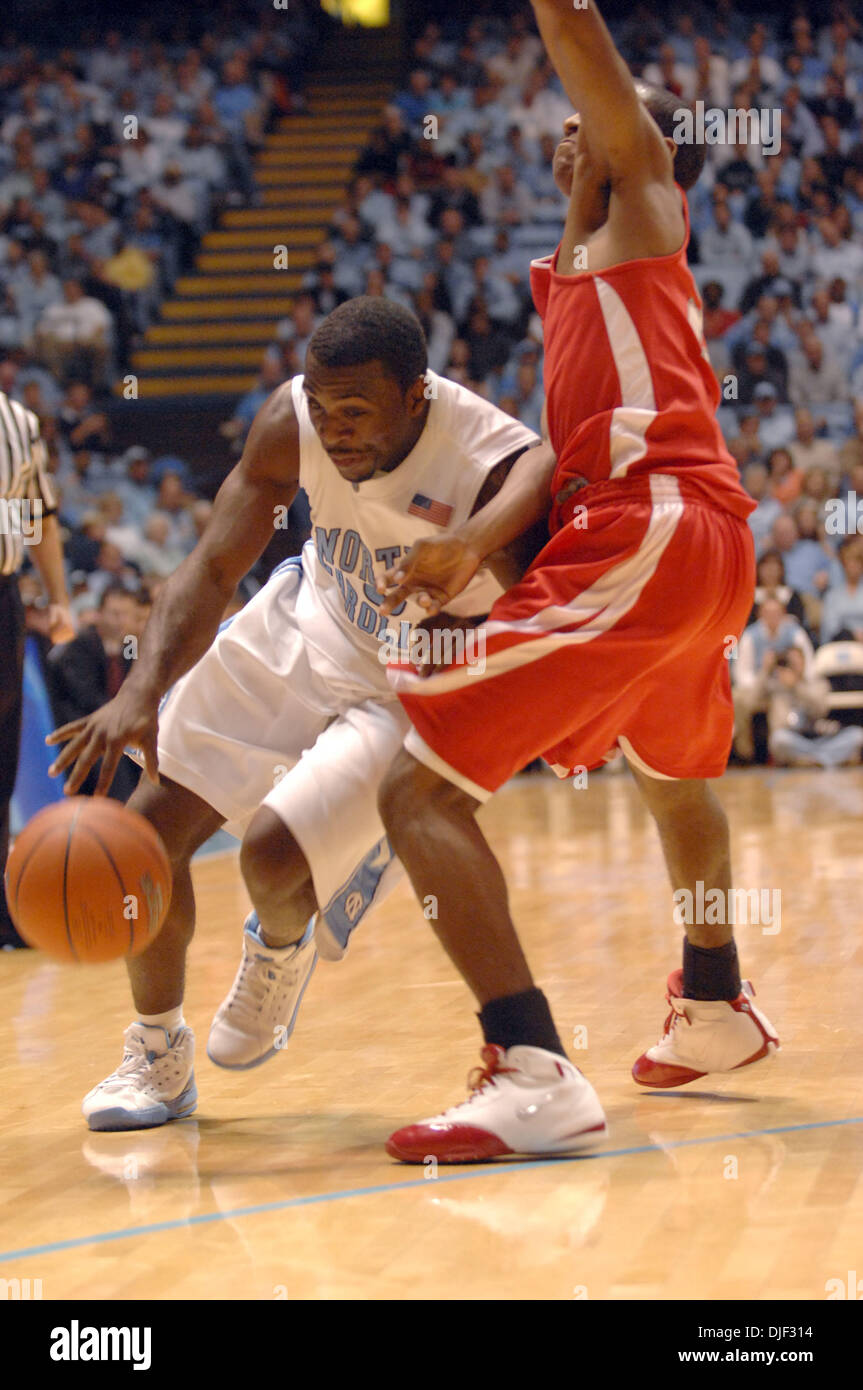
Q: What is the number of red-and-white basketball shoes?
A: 2